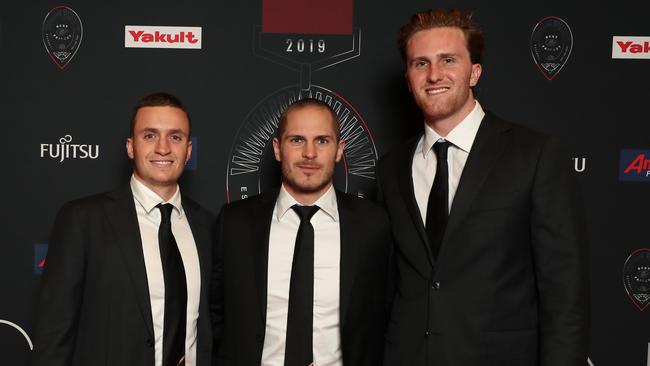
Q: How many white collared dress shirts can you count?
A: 3